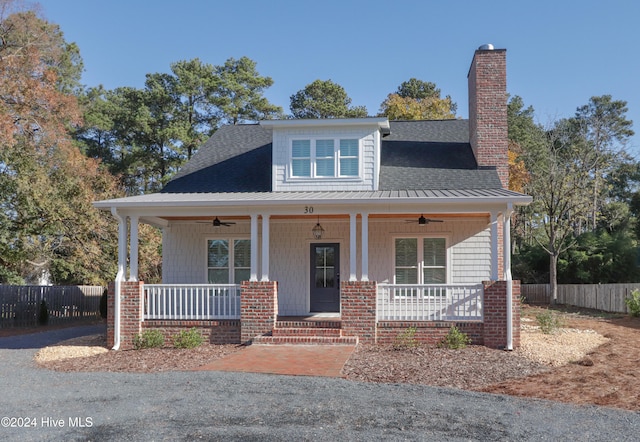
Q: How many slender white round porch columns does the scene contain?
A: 8